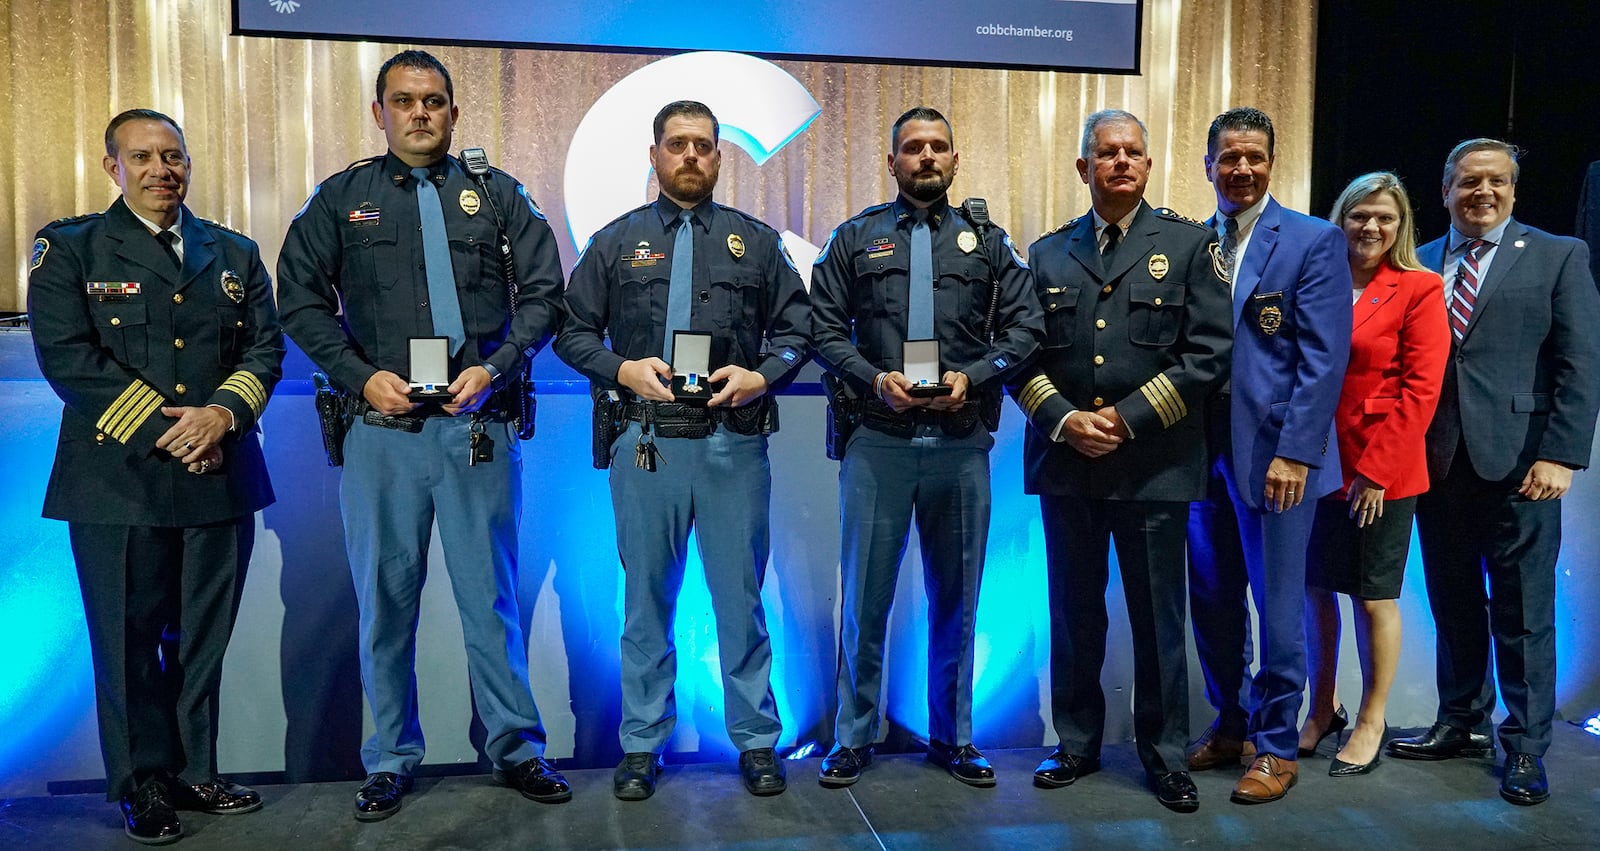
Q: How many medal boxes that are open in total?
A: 3